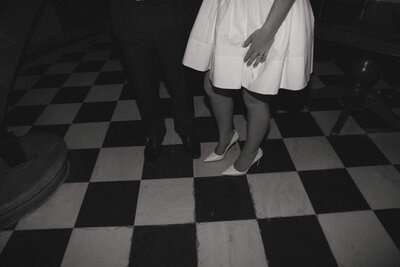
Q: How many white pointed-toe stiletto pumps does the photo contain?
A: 2